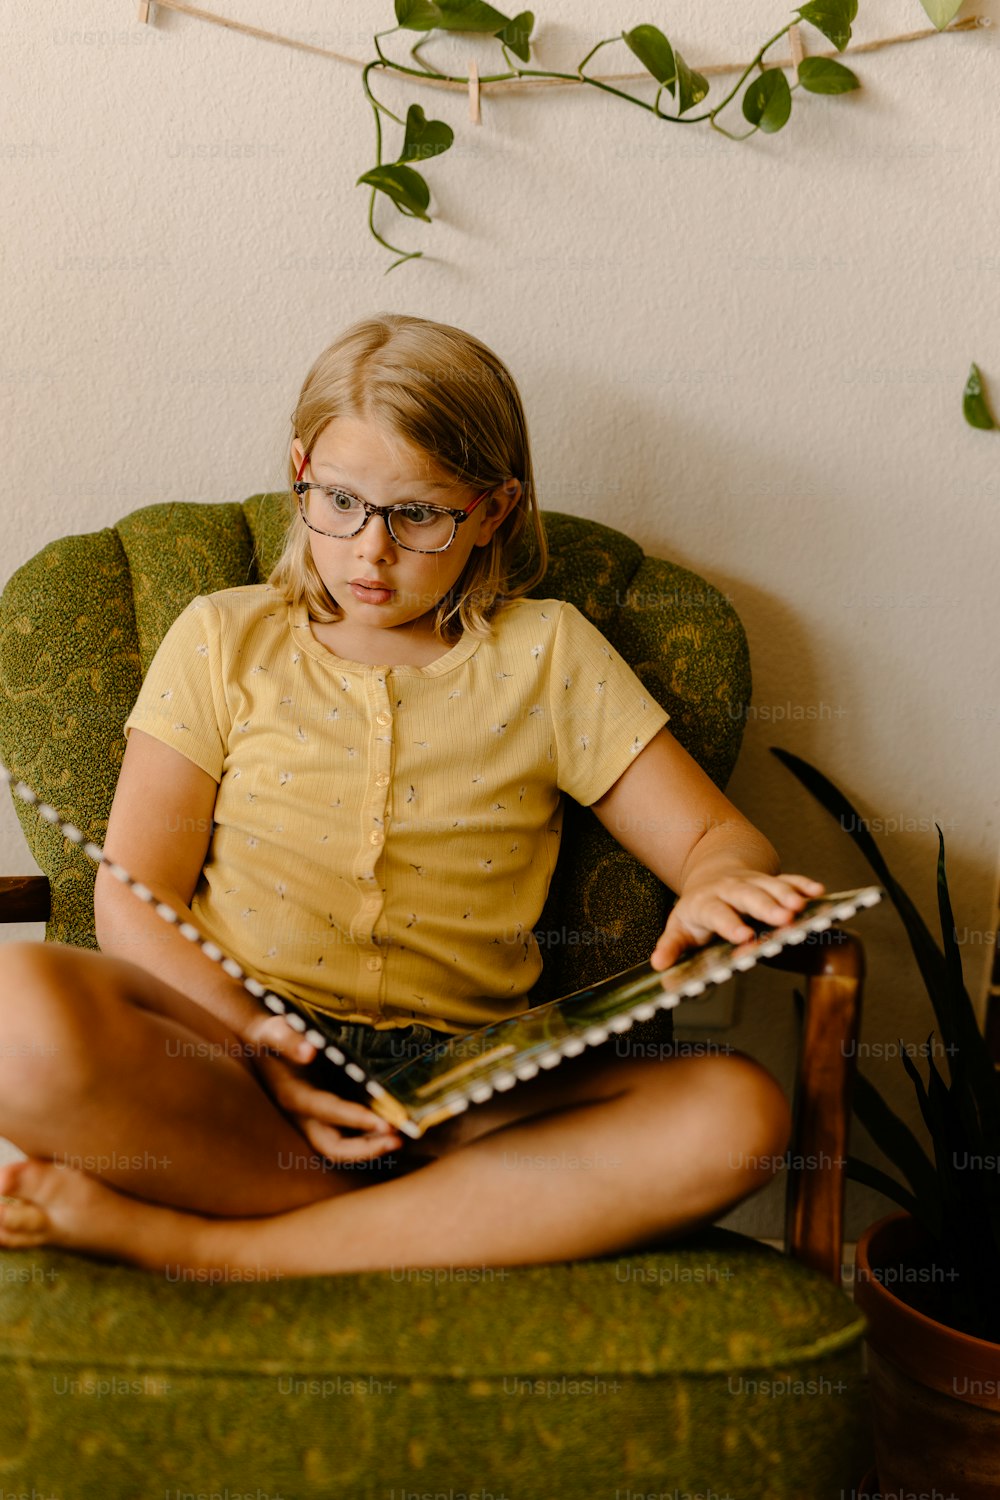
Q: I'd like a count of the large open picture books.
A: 1